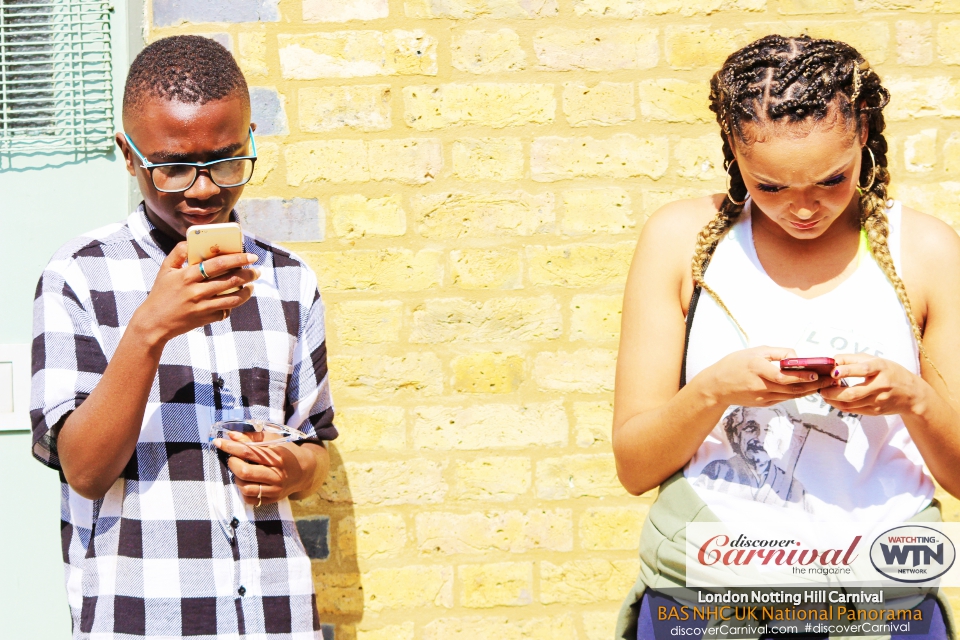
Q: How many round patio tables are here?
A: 0